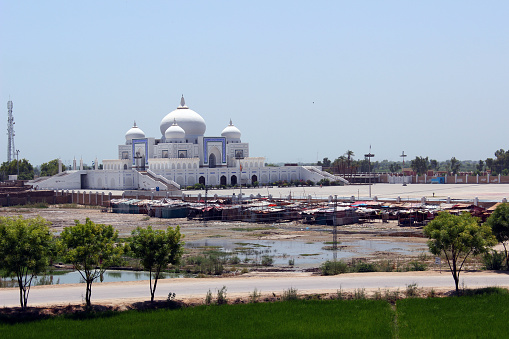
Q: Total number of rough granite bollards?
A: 0